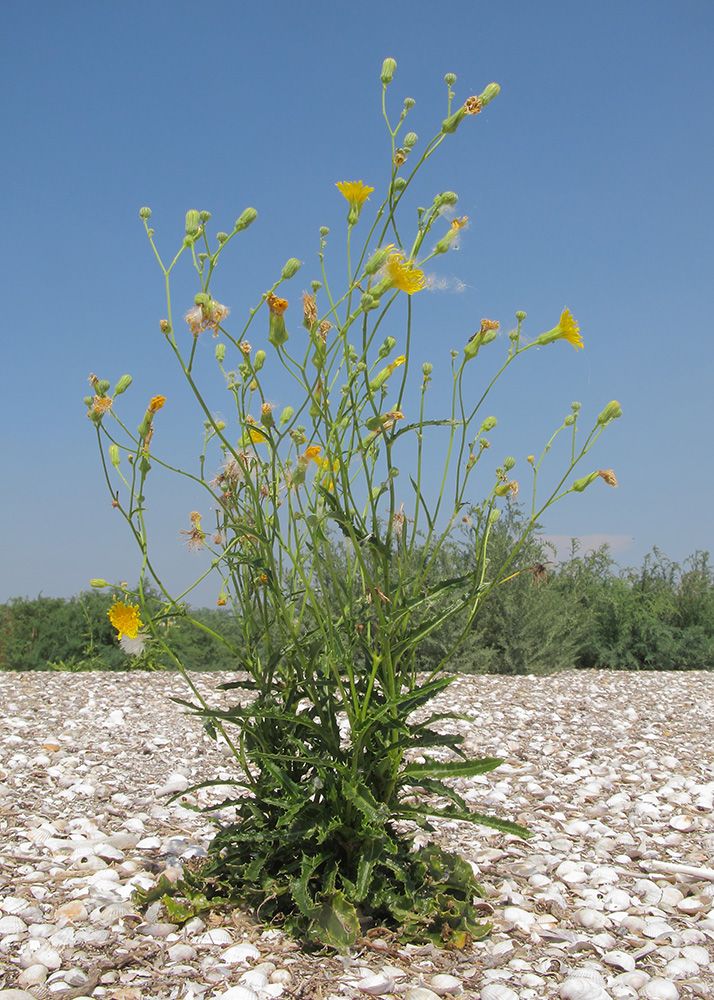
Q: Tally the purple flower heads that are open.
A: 0